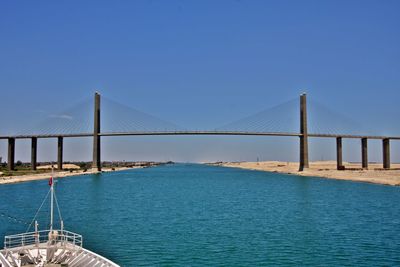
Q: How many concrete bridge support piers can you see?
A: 8